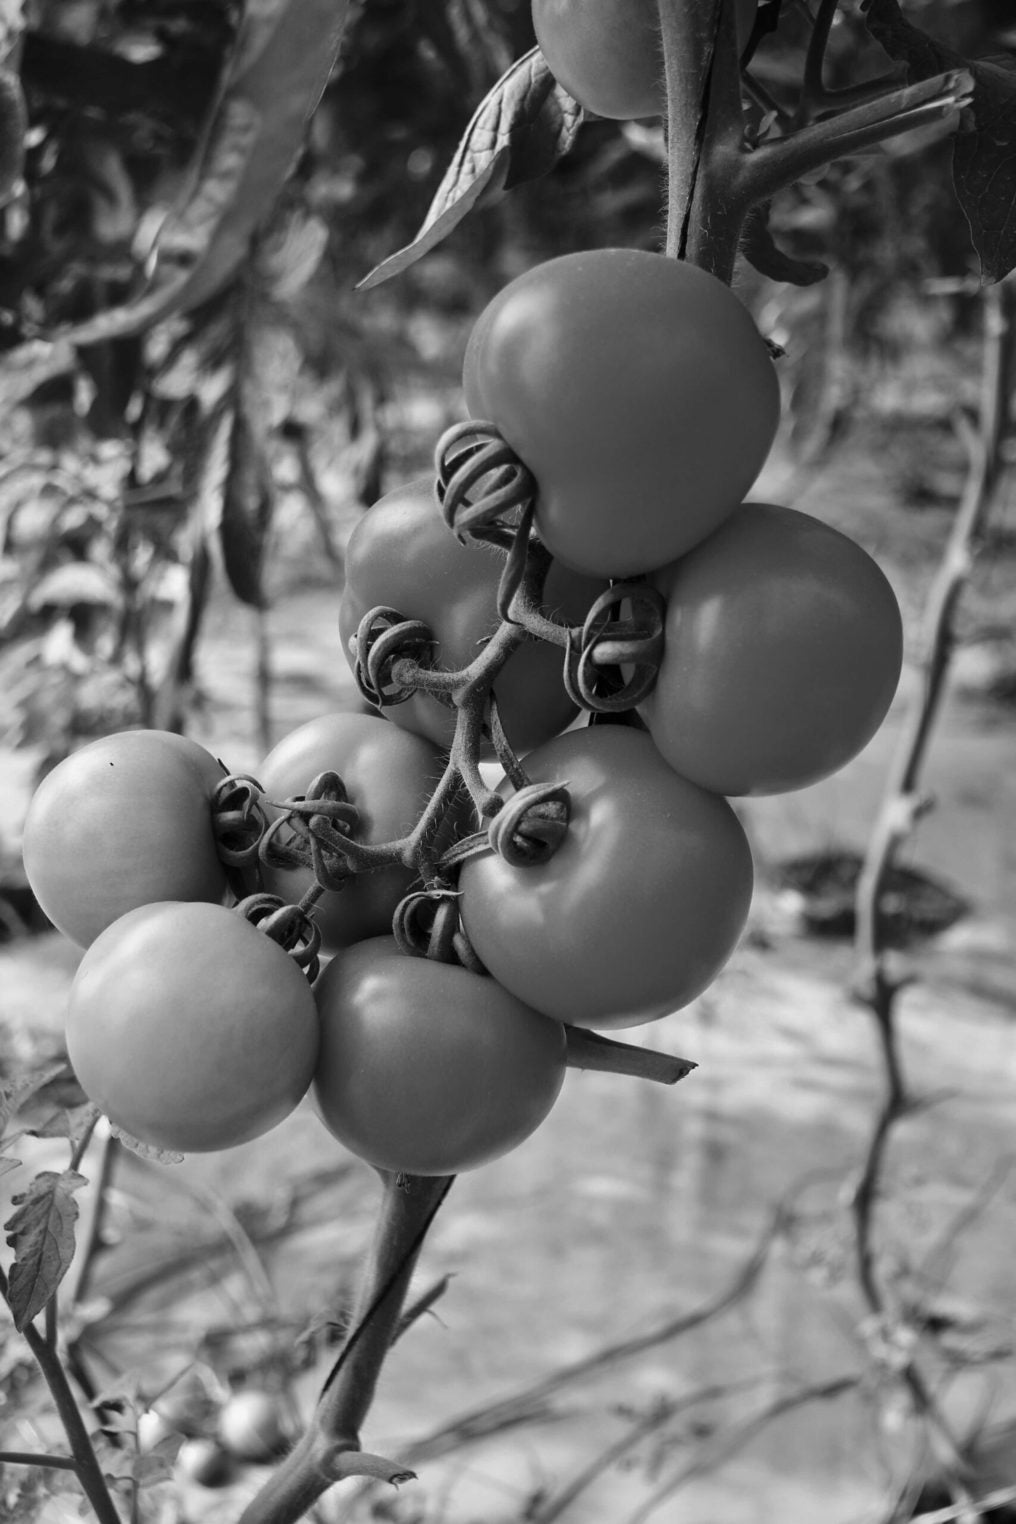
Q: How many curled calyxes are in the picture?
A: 8